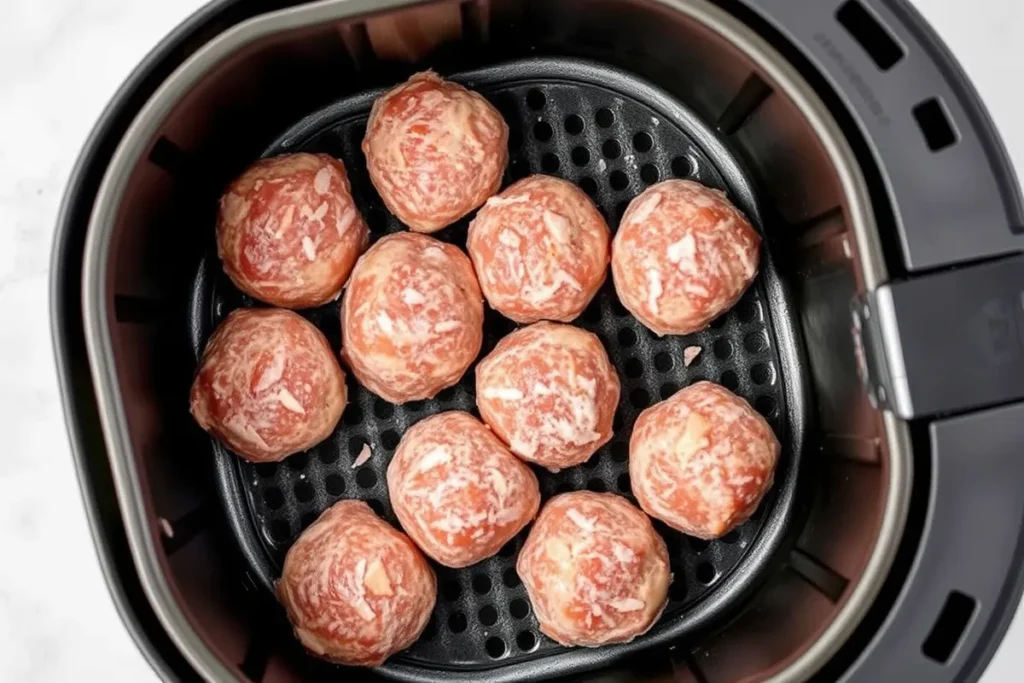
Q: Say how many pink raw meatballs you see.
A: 11